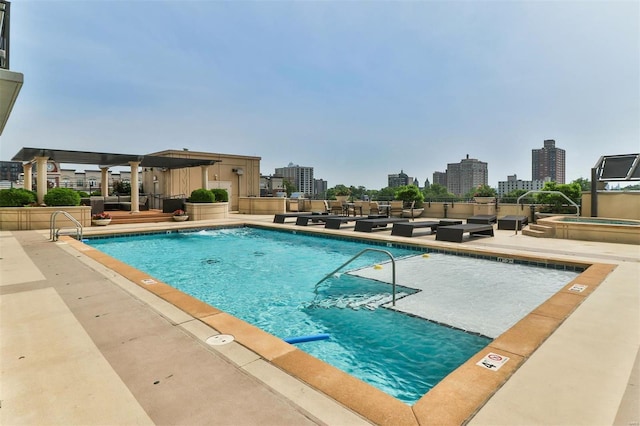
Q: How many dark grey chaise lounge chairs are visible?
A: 8